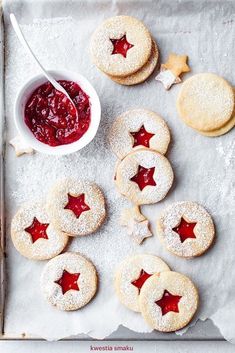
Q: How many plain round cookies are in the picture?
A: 2